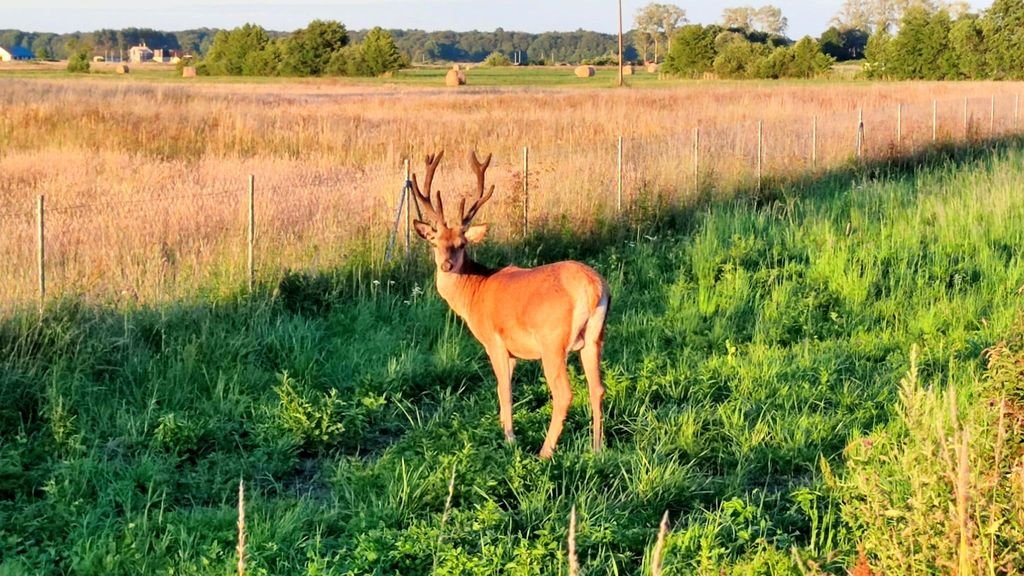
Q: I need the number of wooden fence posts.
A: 14